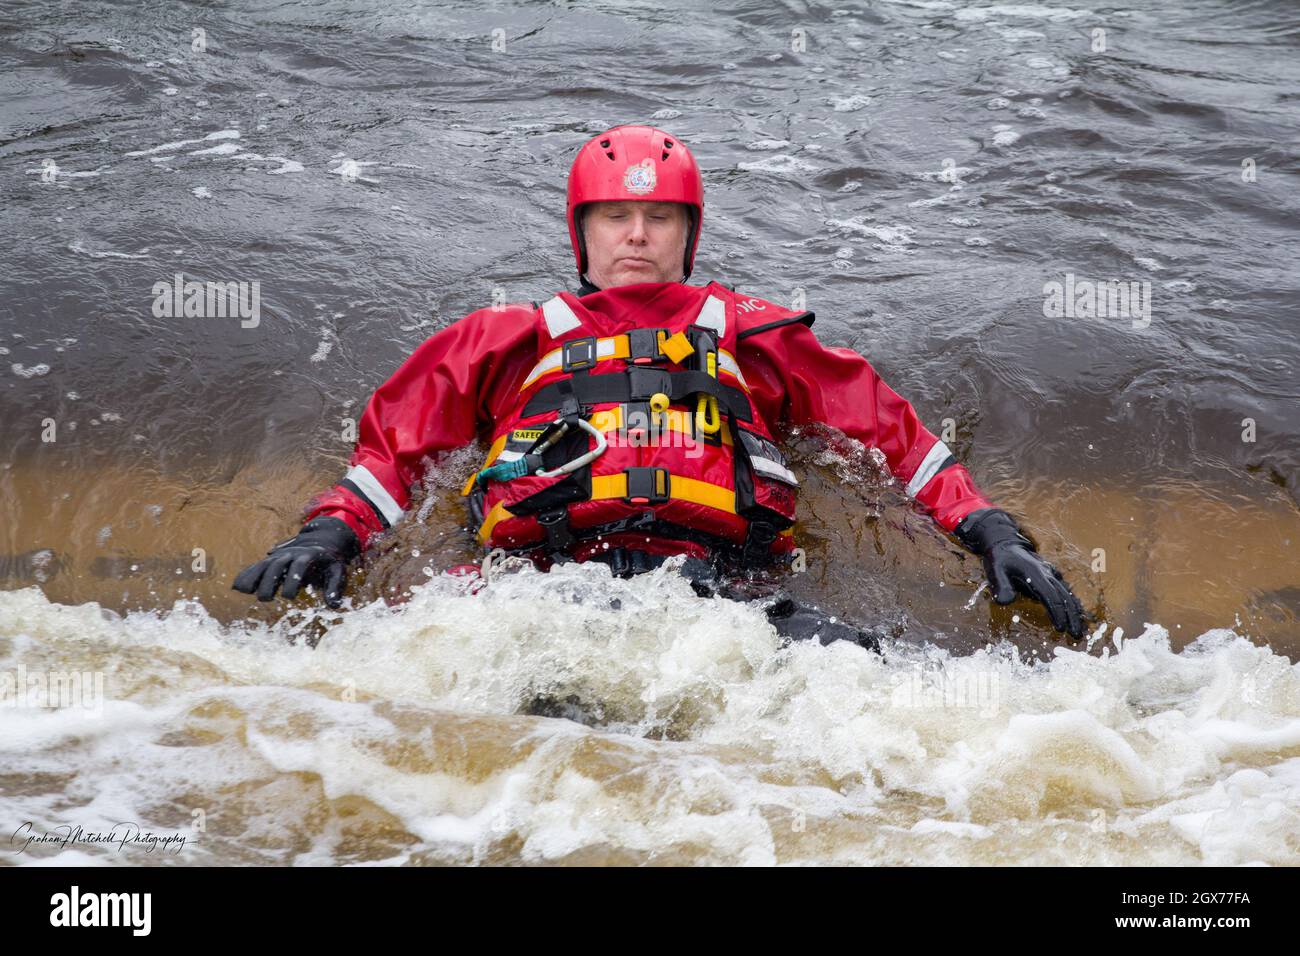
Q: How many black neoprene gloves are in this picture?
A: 2